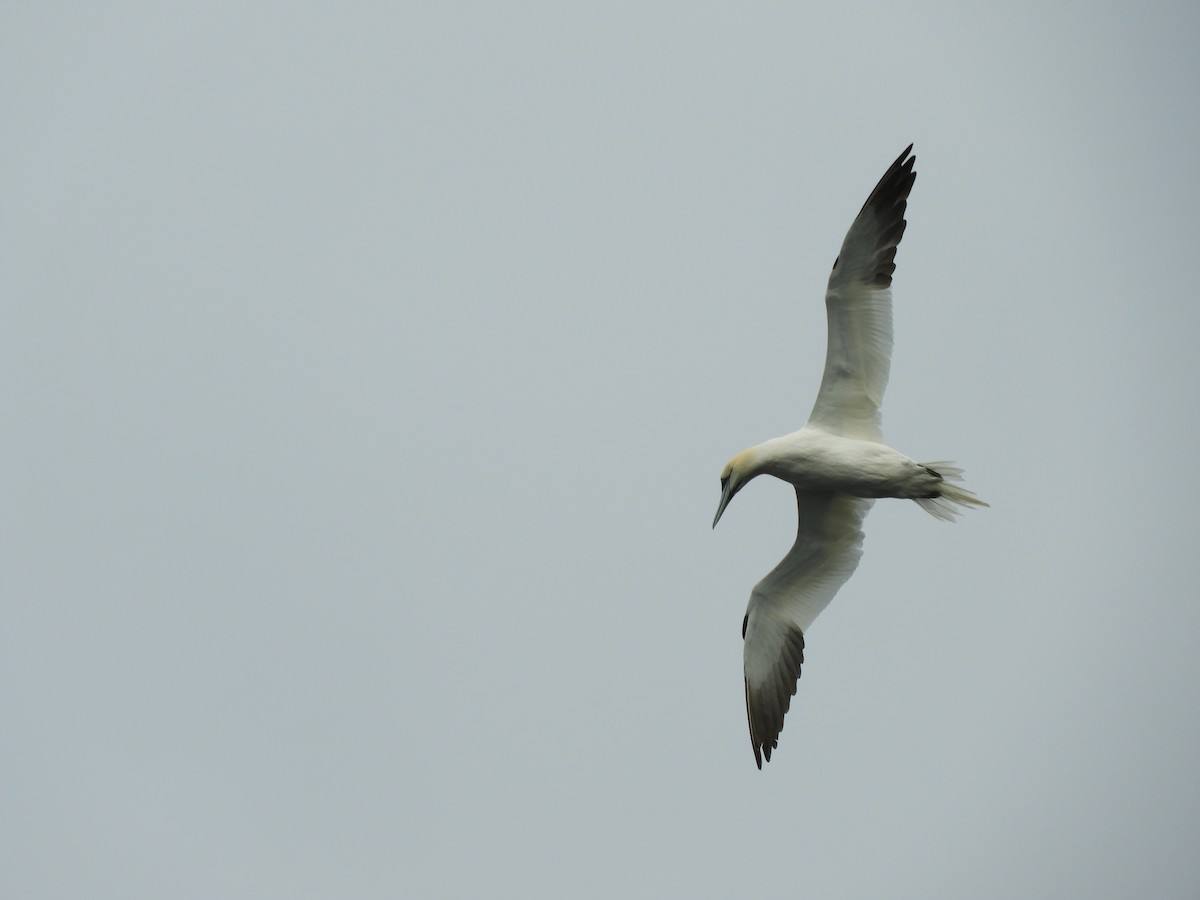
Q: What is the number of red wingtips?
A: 0